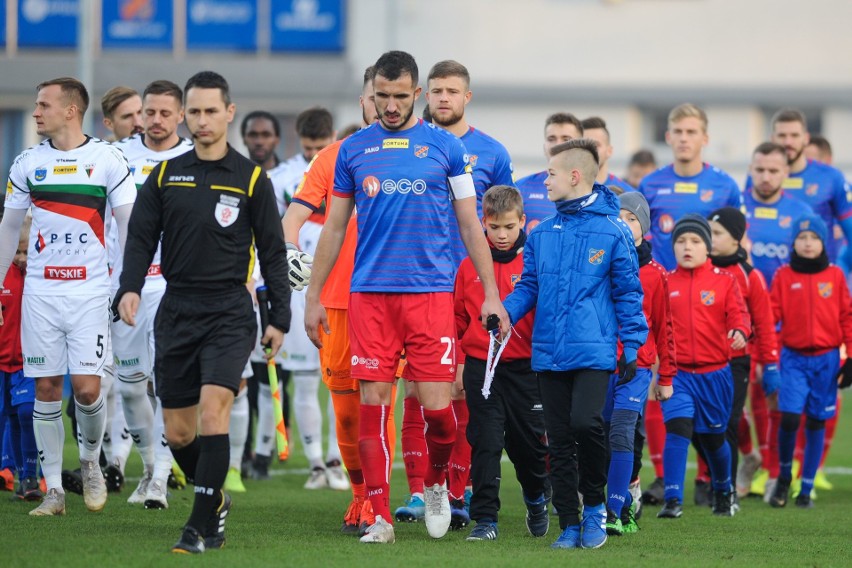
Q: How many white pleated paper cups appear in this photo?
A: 0